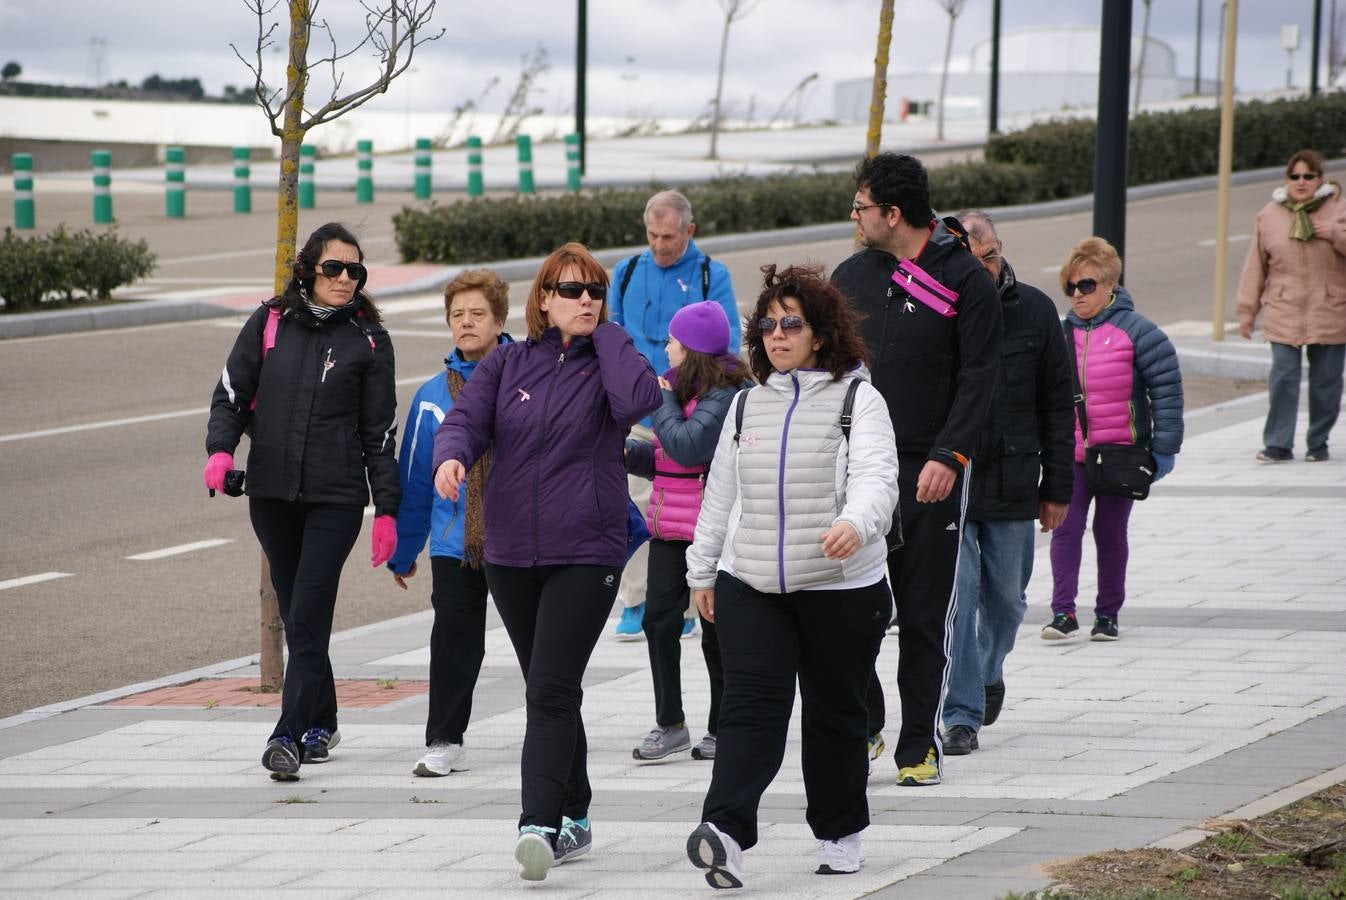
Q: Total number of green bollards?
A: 10